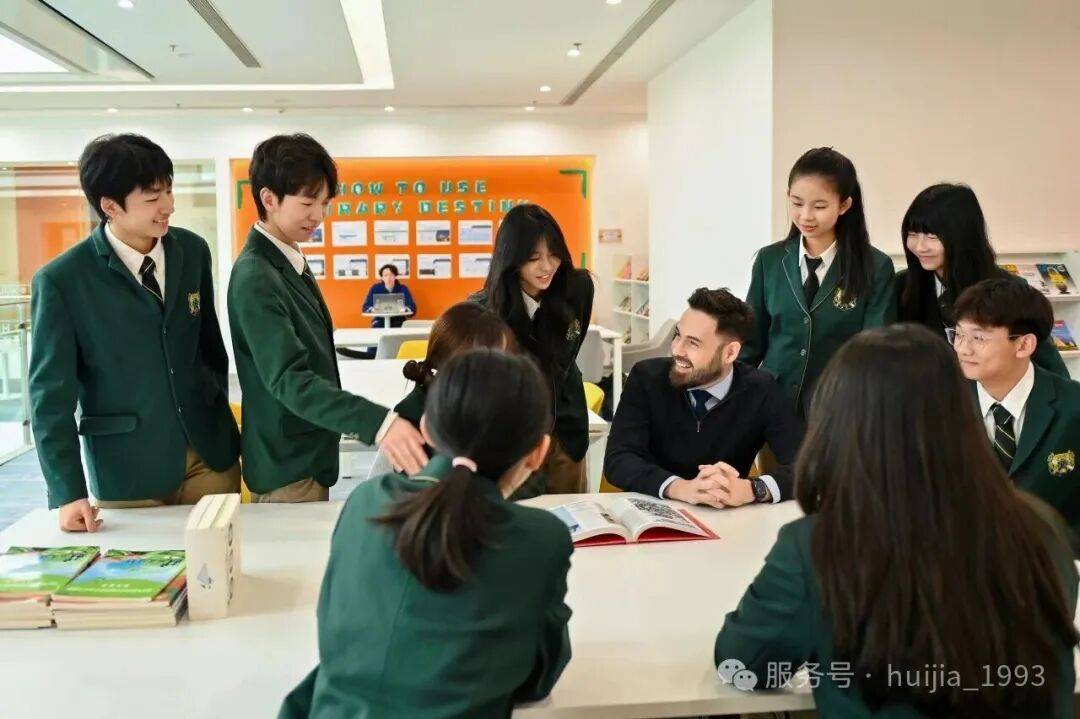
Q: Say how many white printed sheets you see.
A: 10